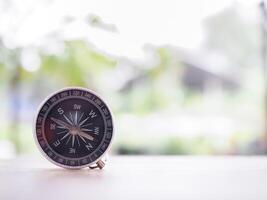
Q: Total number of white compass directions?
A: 8